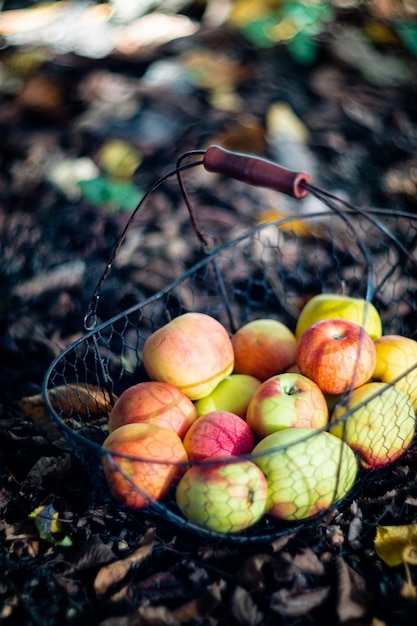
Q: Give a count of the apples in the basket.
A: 13